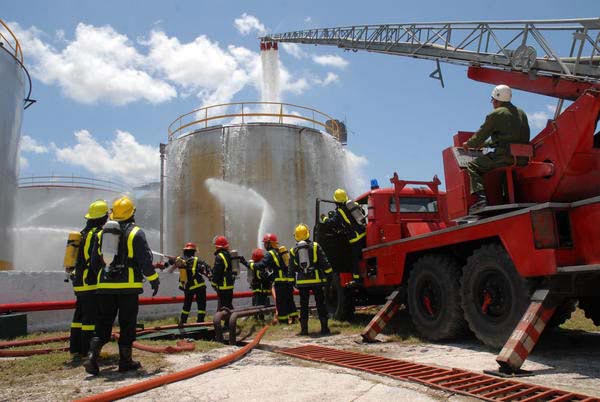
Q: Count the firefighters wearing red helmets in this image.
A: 4